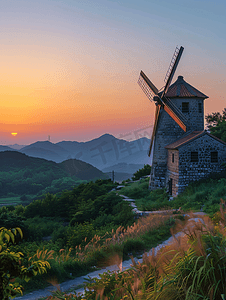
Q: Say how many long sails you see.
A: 4